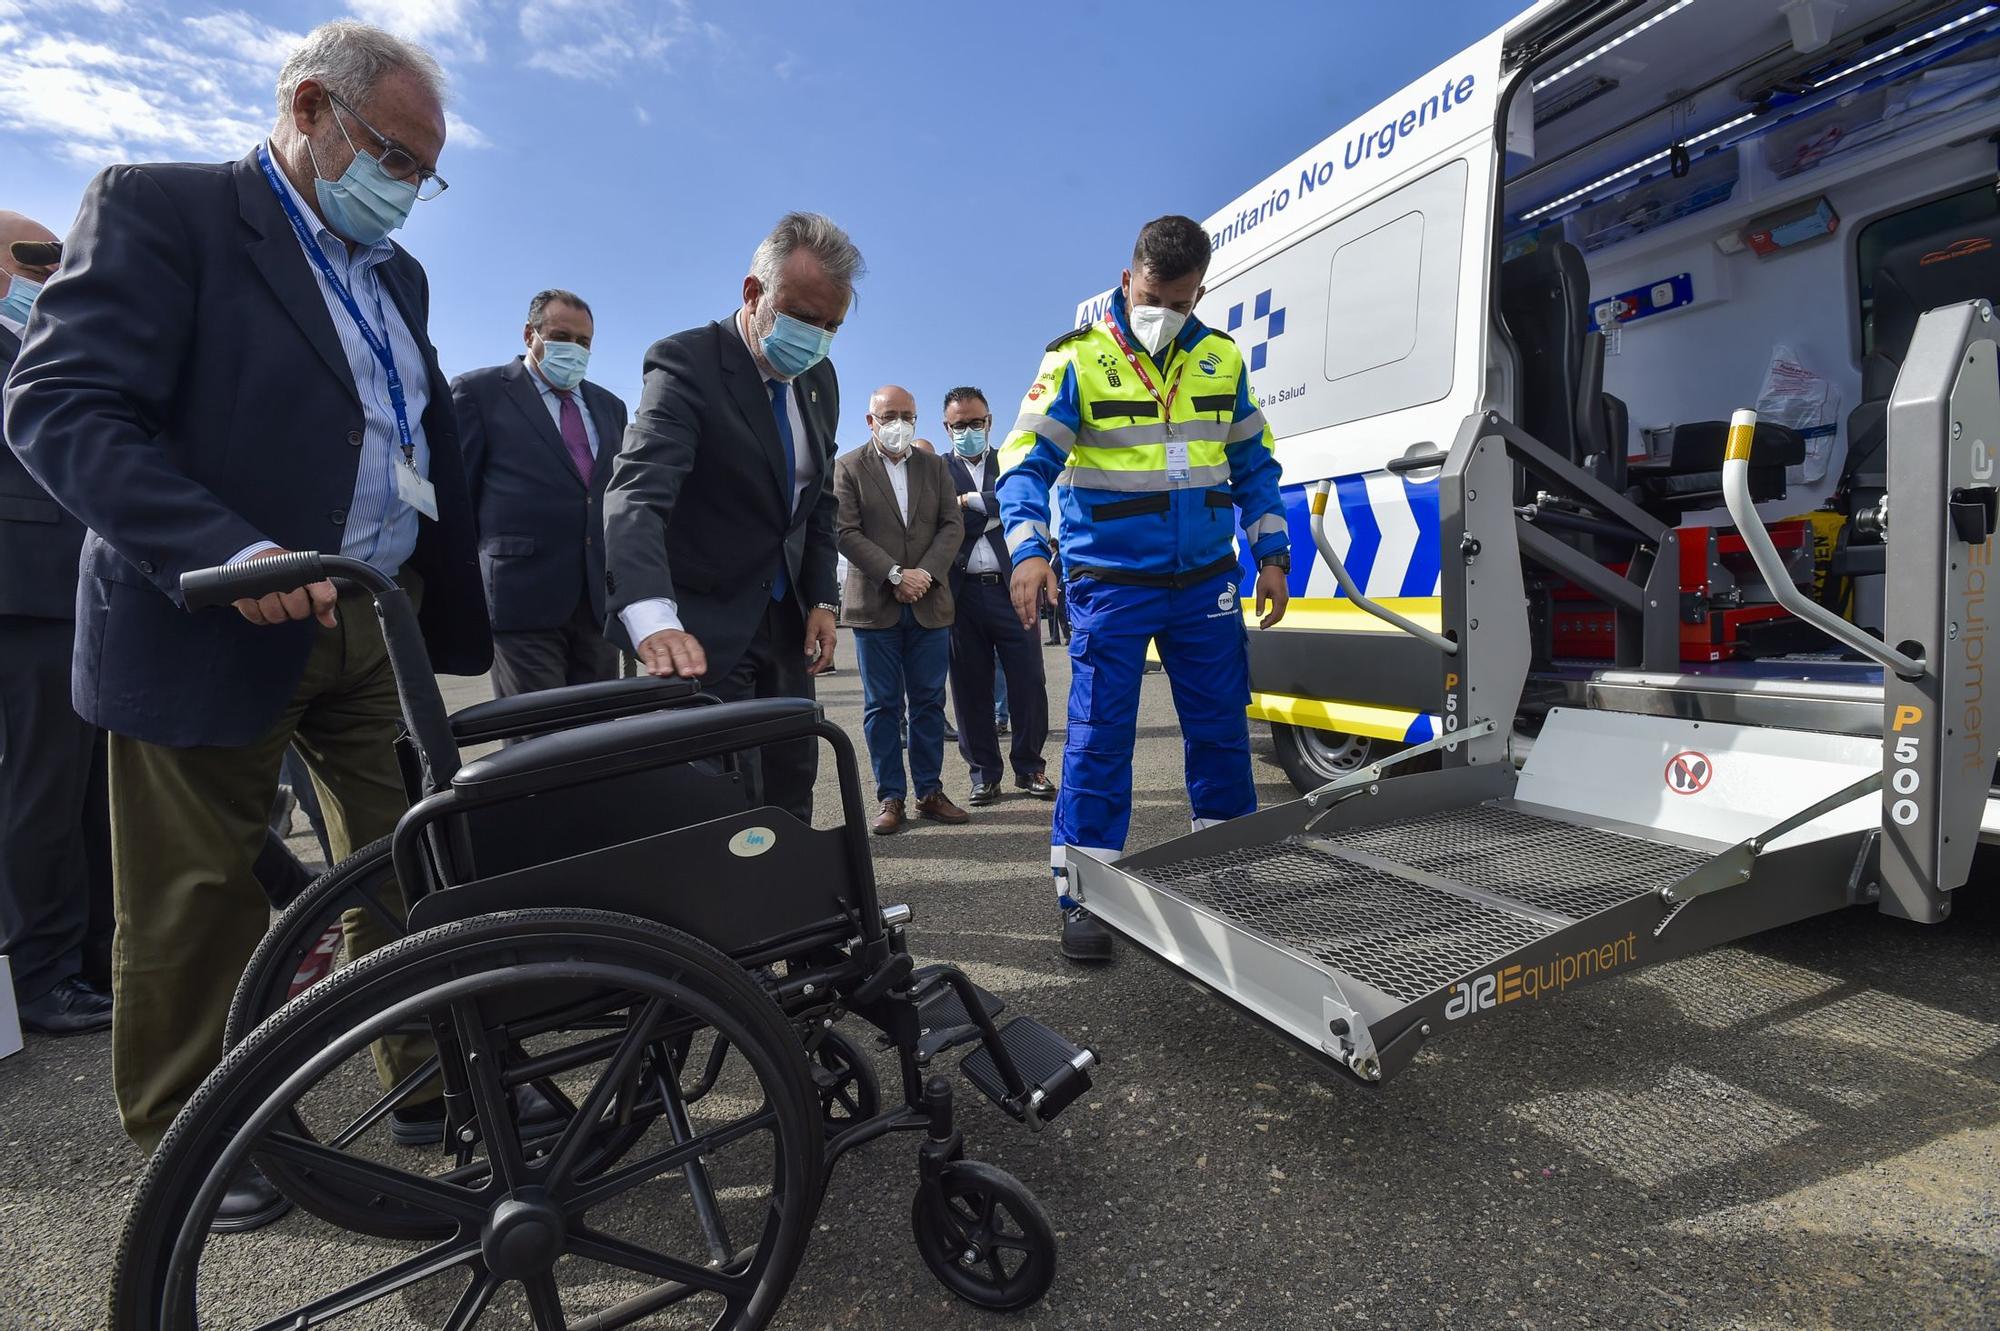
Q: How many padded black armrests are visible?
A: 2